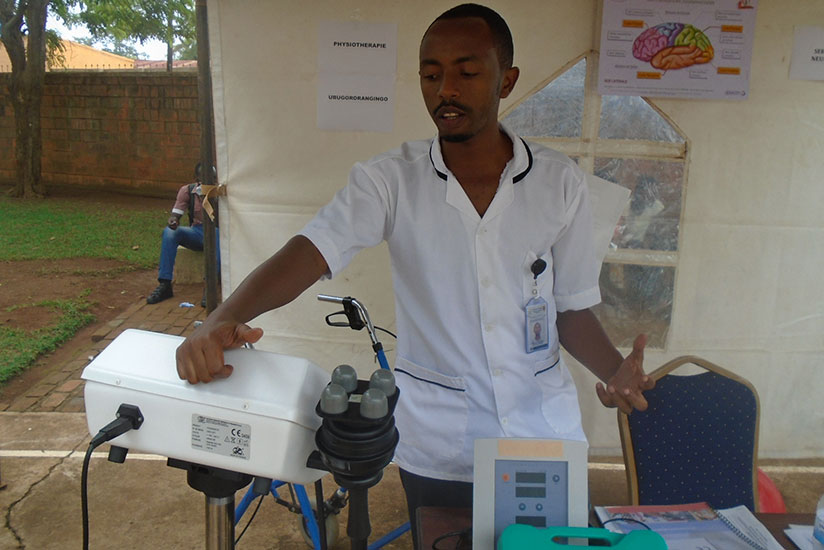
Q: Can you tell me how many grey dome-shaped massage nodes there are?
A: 4